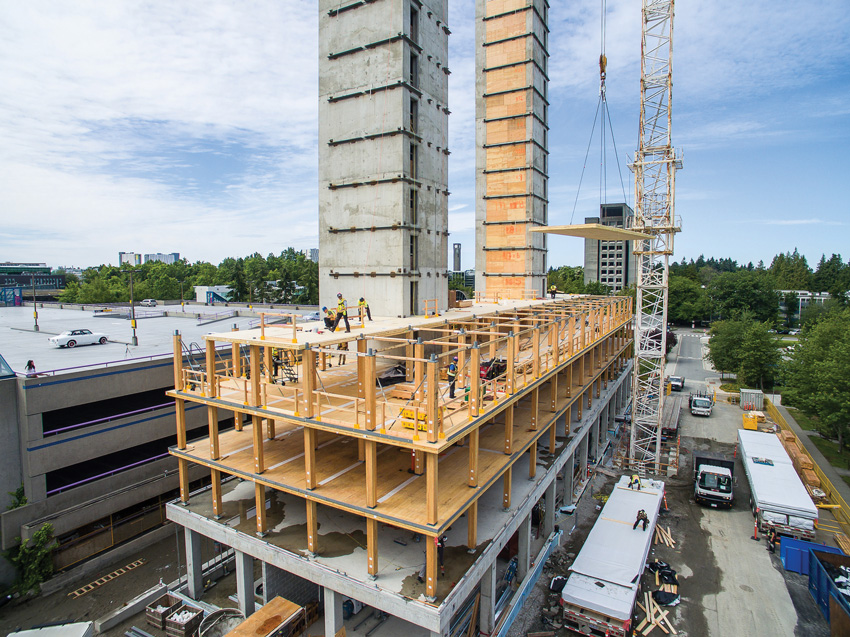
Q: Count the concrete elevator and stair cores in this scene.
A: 2